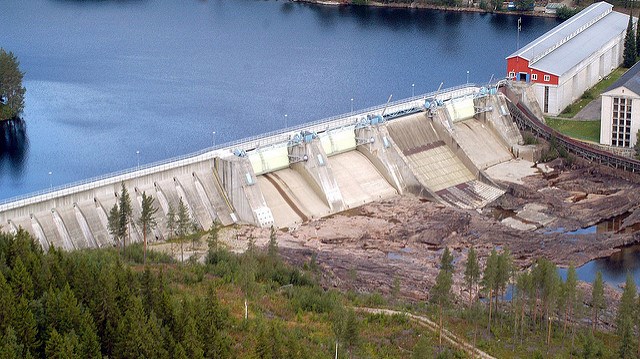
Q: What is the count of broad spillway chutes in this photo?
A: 4